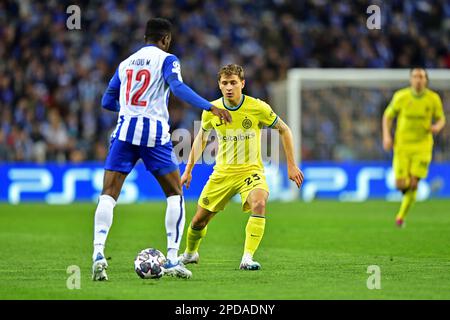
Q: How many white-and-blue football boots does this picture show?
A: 2